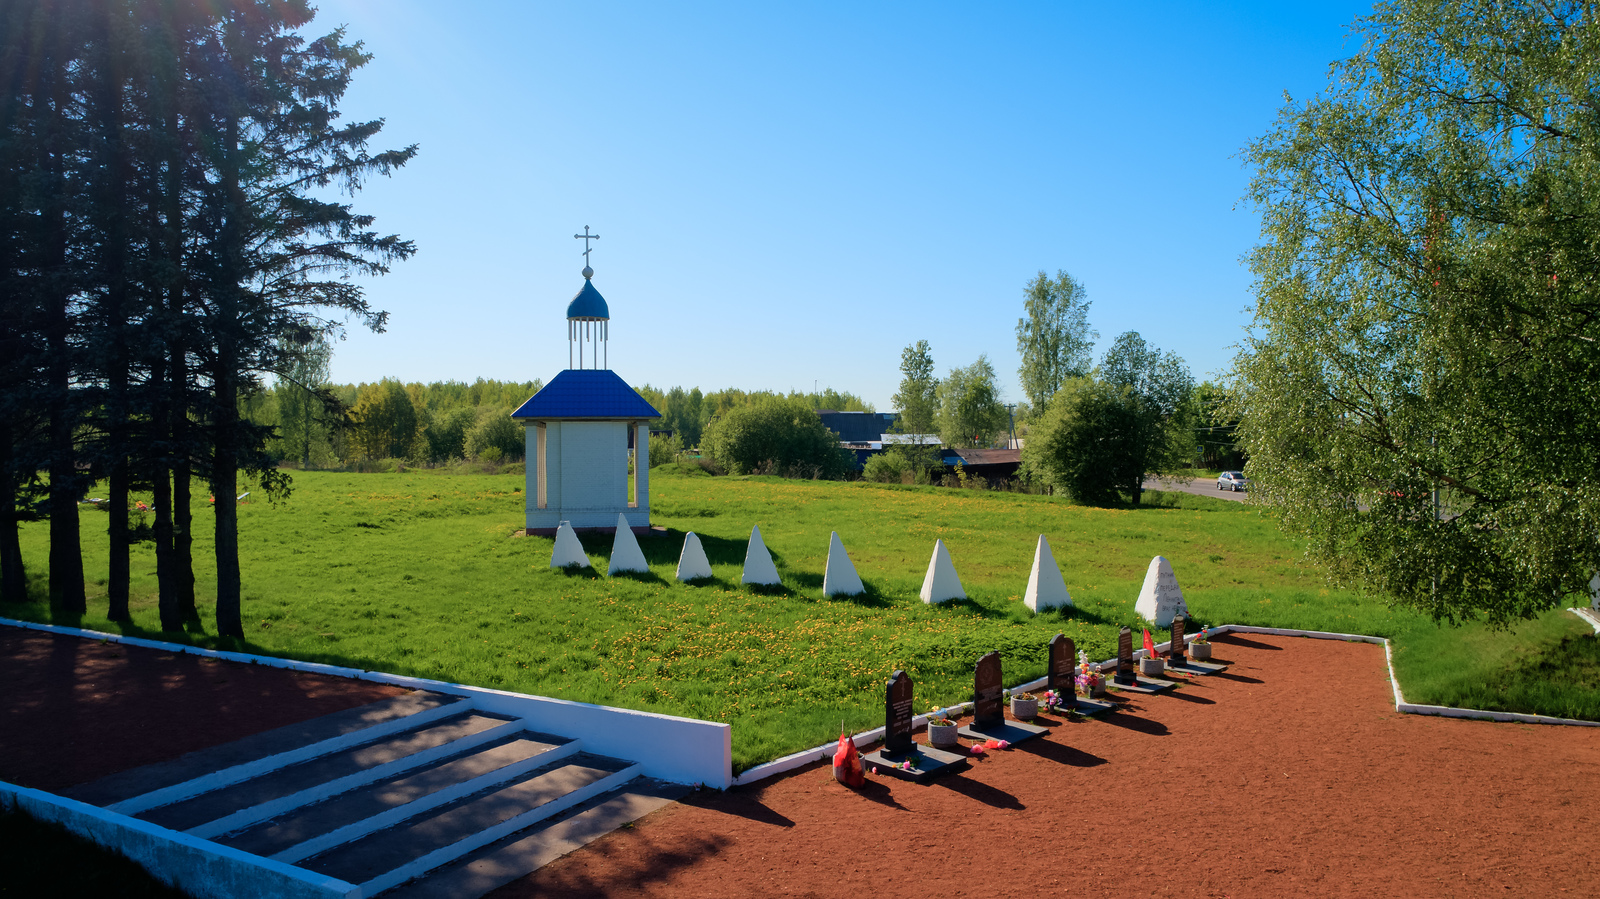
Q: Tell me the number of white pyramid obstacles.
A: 8